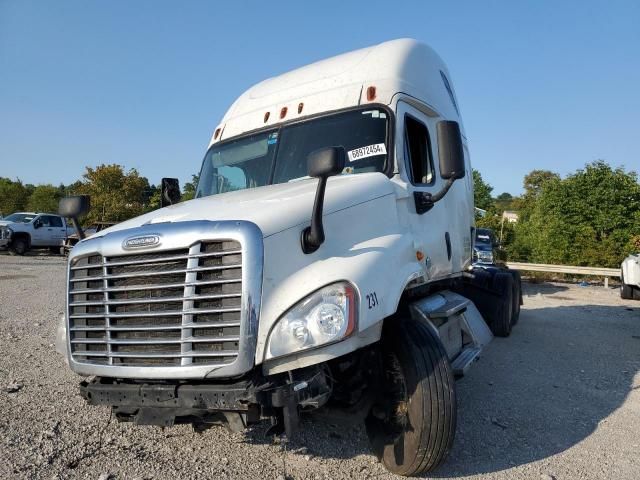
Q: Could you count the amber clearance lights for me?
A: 5